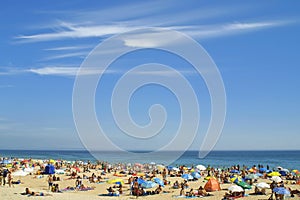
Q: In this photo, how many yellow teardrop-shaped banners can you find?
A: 0